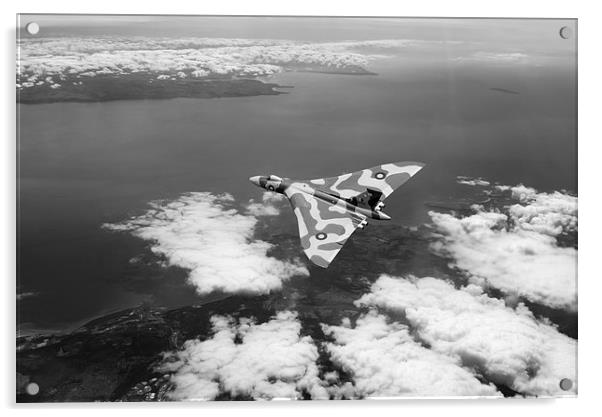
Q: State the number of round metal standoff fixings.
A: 4